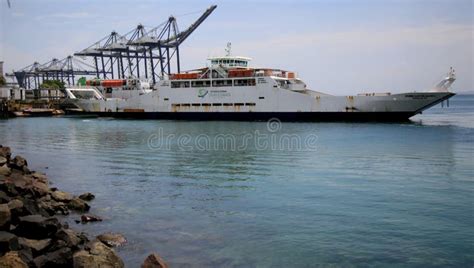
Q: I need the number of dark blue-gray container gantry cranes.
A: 6